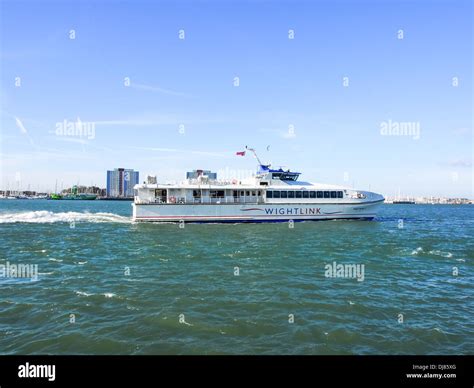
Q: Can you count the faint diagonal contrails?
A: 2